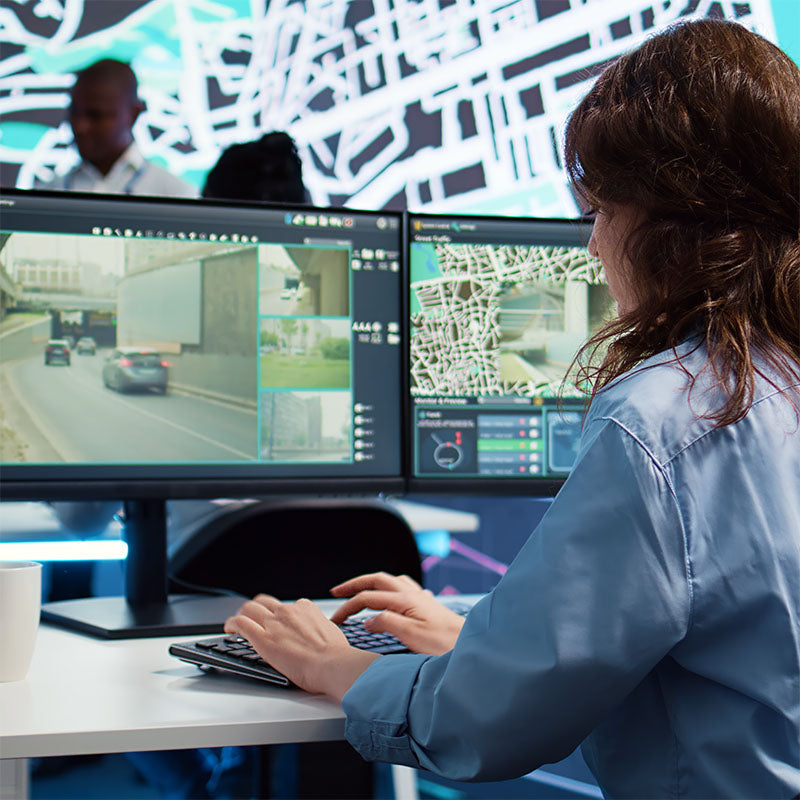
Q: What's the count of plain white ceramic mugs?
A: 1